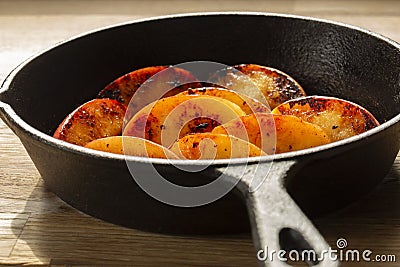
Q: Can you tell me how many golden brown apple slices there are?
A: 9